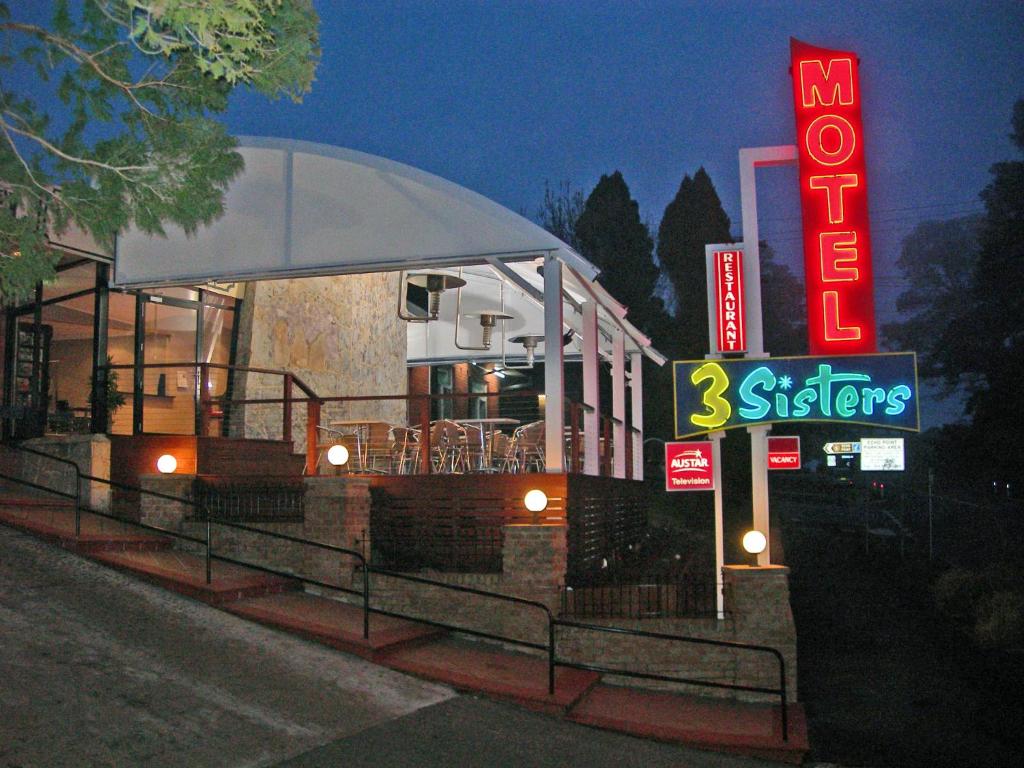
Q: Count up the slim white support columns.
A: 4